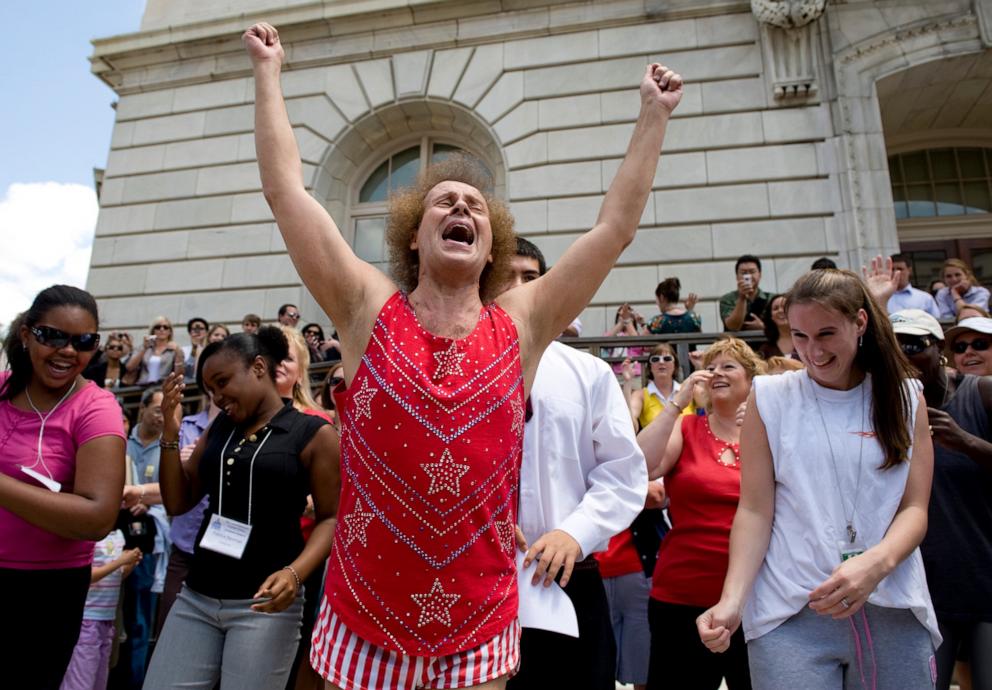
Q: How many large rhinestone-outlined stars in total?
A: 7